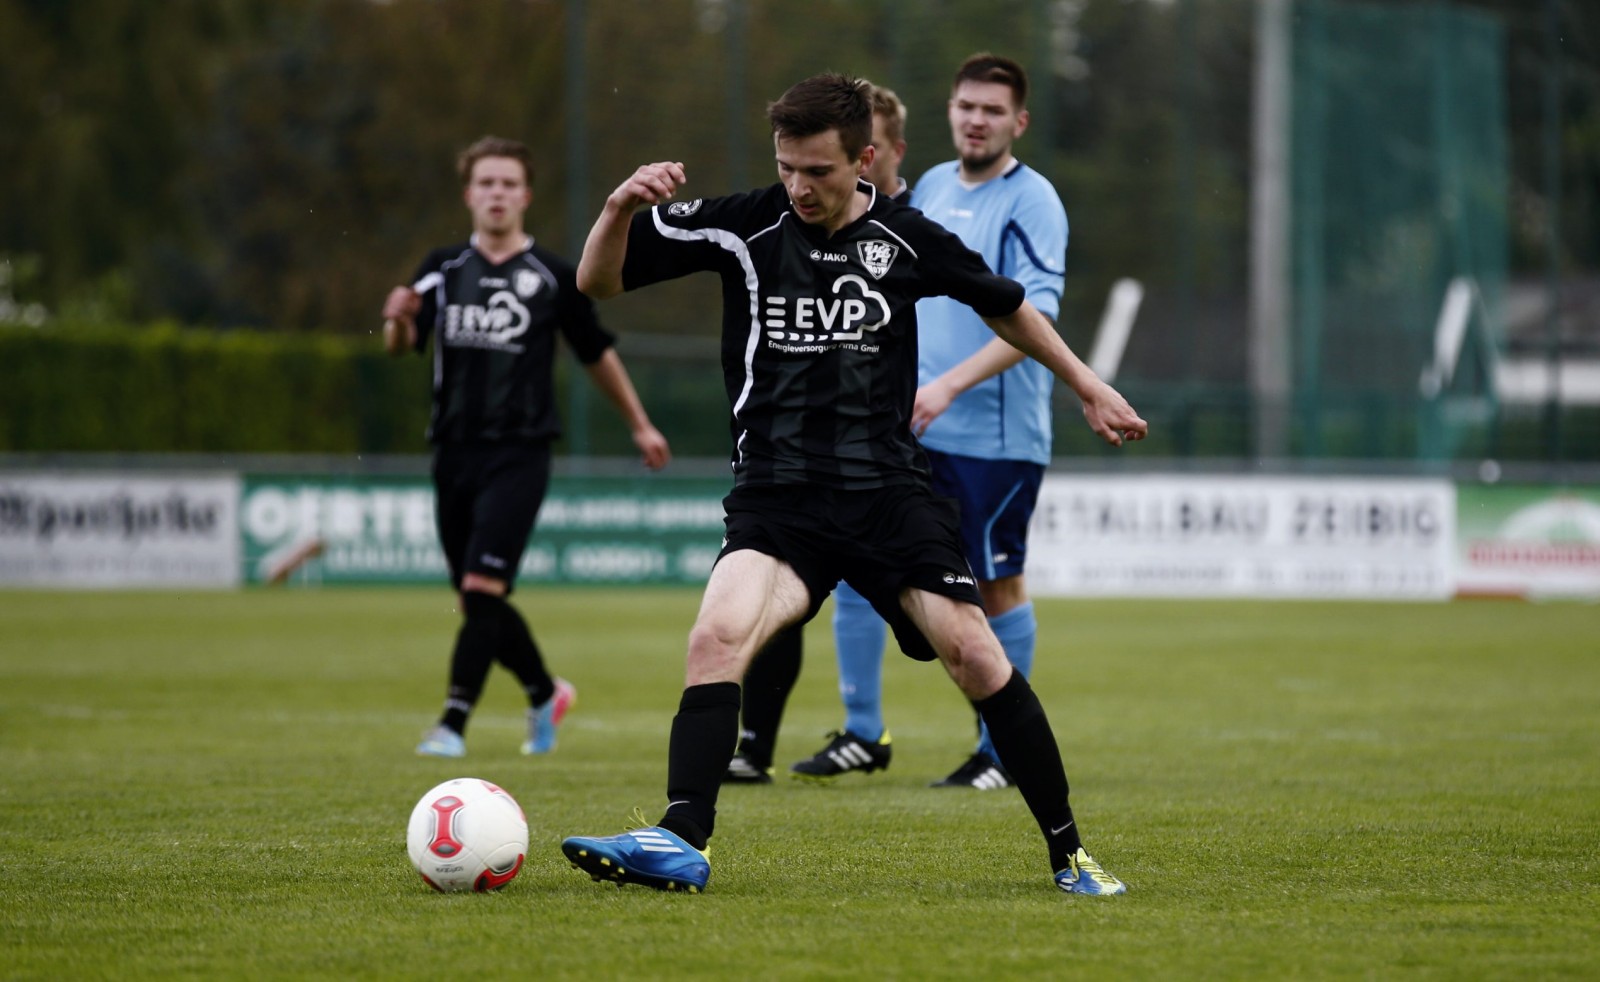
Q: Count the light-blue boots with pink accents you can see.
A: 2